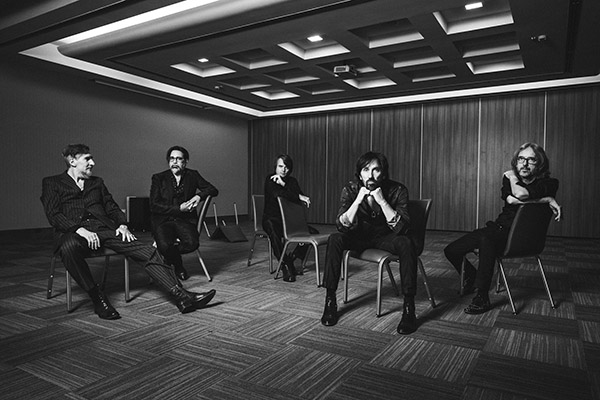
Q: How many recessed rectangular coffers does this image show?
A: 15